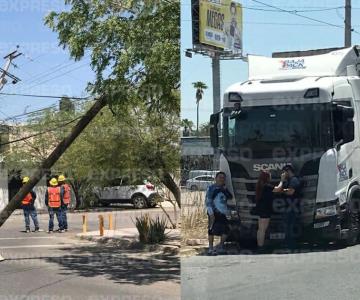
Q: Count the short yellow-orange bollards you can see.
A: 3